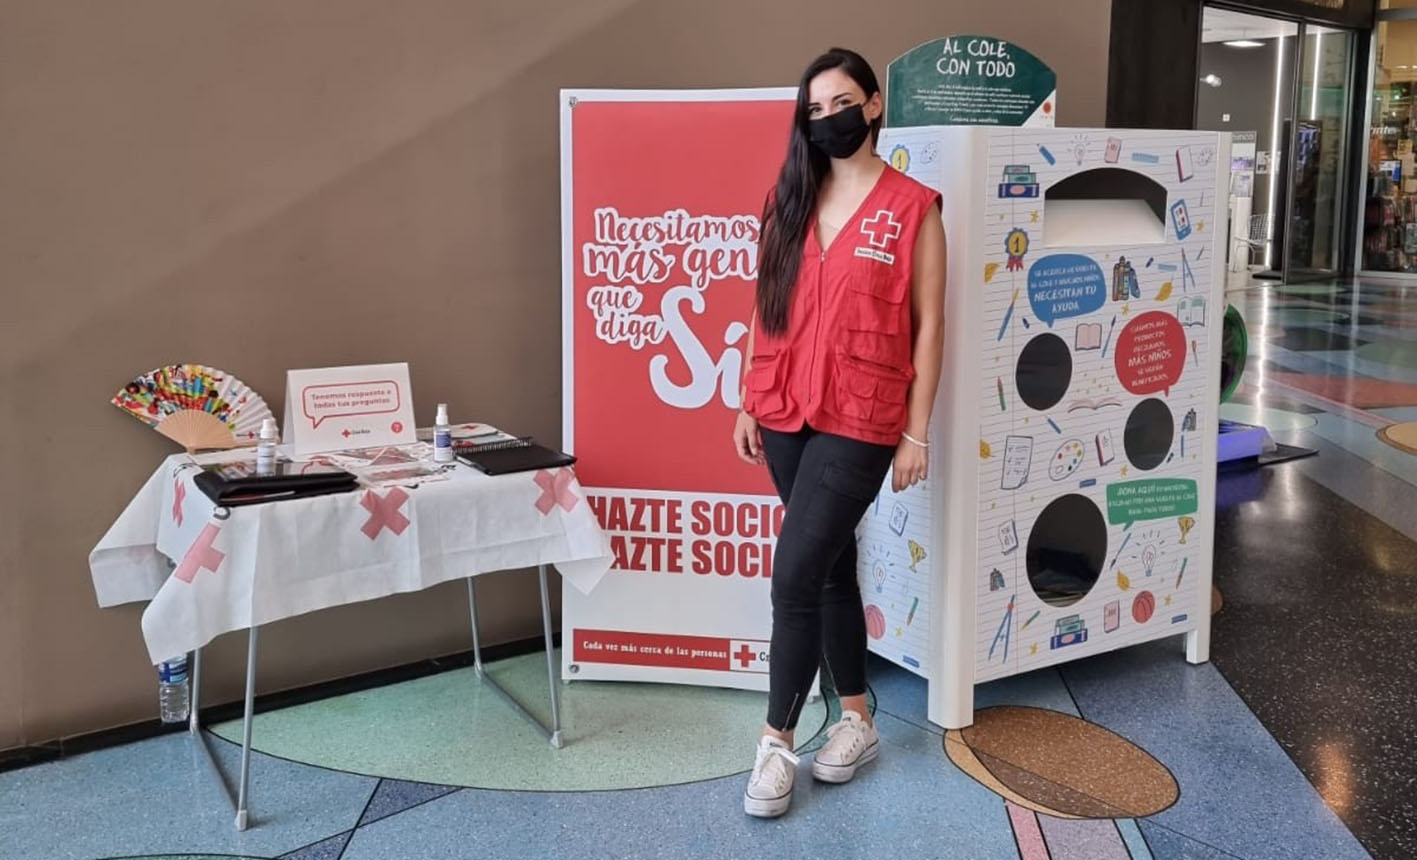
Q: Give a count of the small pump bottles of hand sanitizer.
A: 2